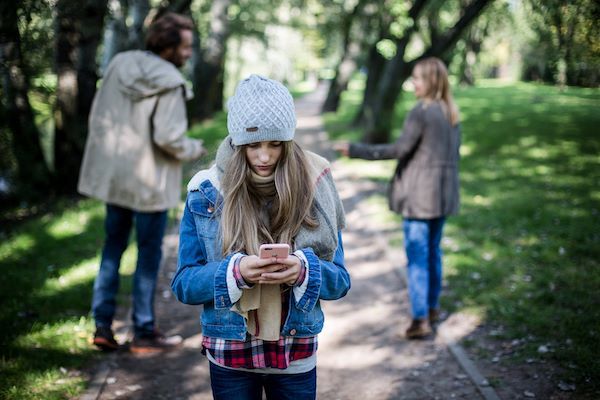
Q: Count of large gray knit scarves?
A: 1